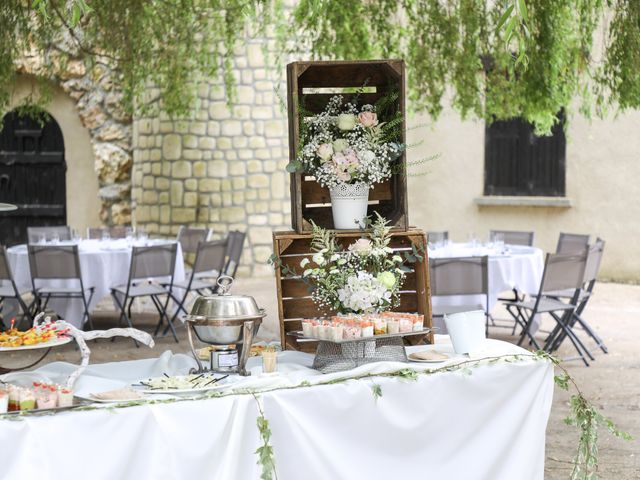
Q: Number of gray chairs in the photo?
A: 14